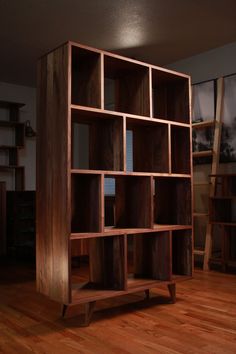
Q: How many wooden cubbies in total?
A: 12